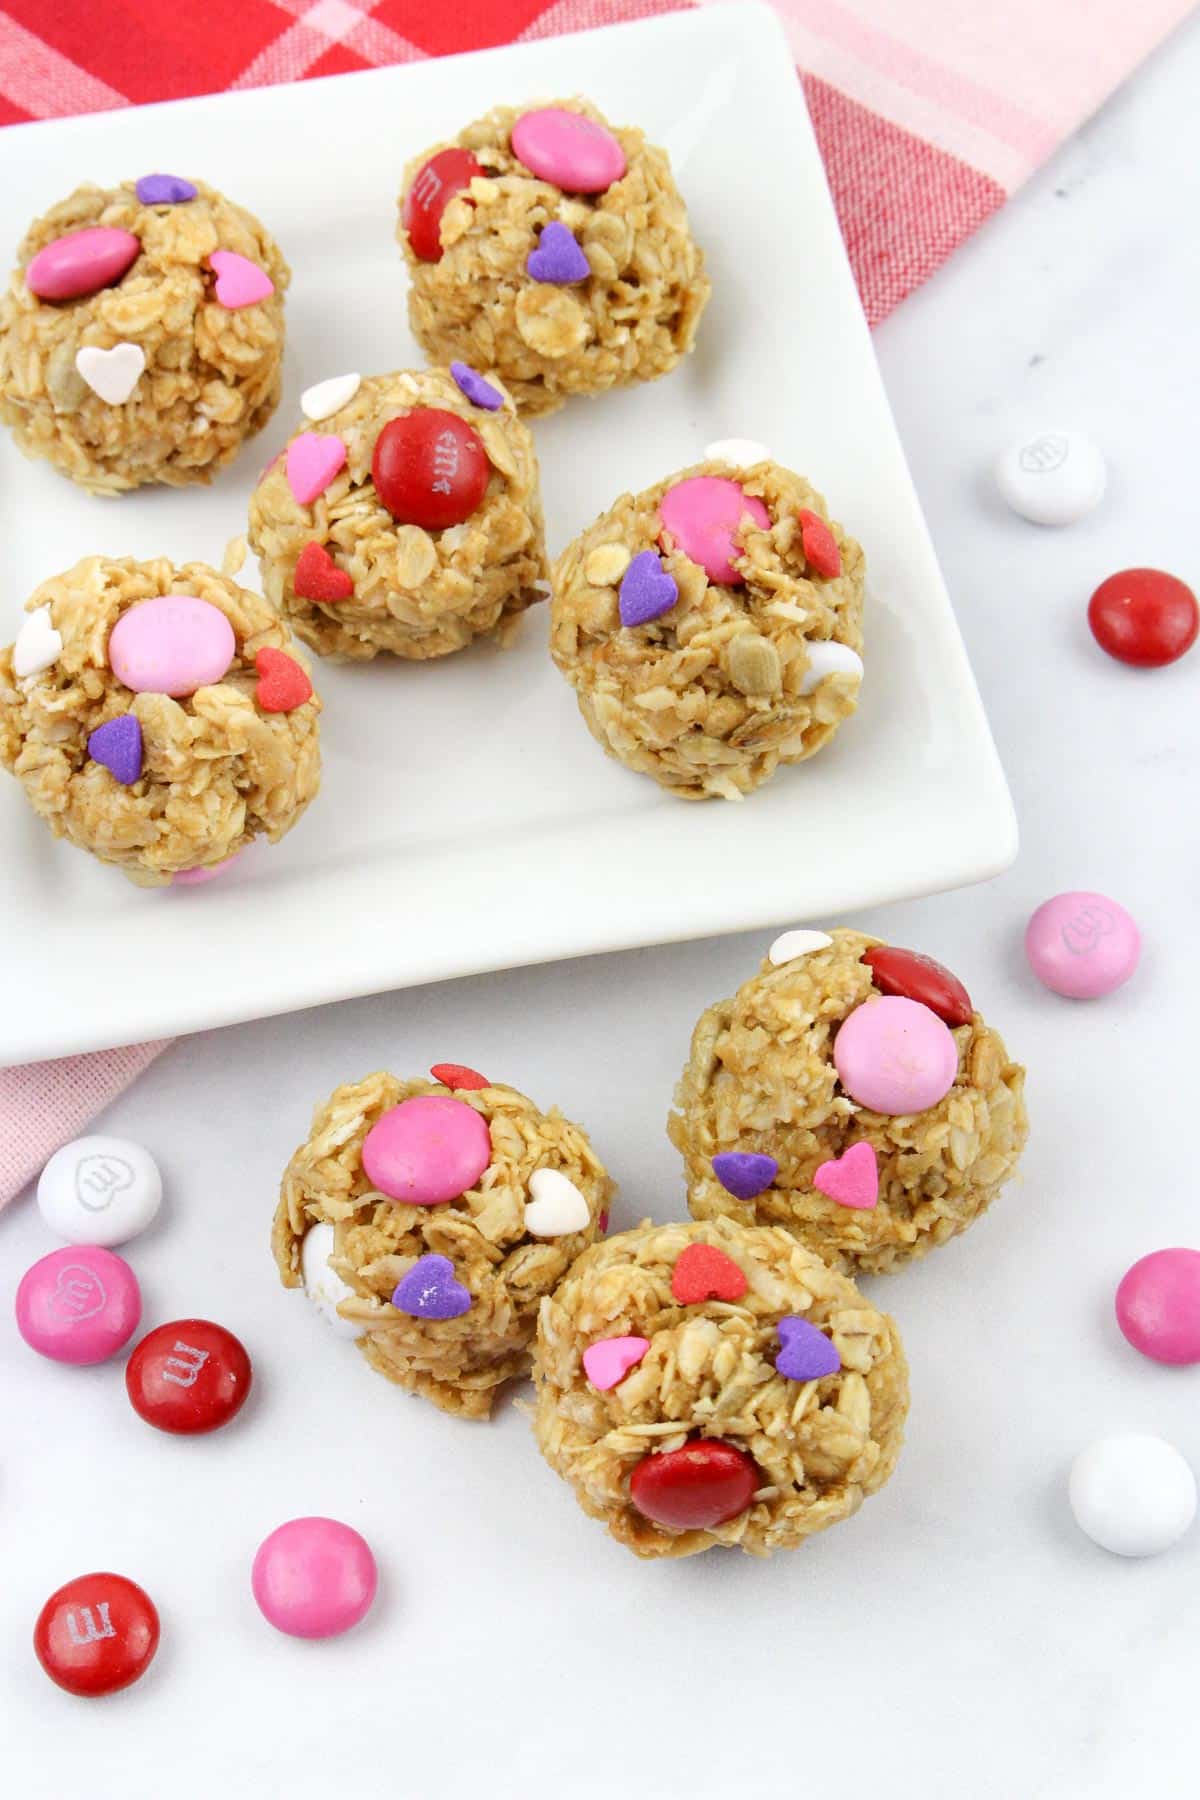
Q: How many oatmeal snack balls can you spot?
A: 8